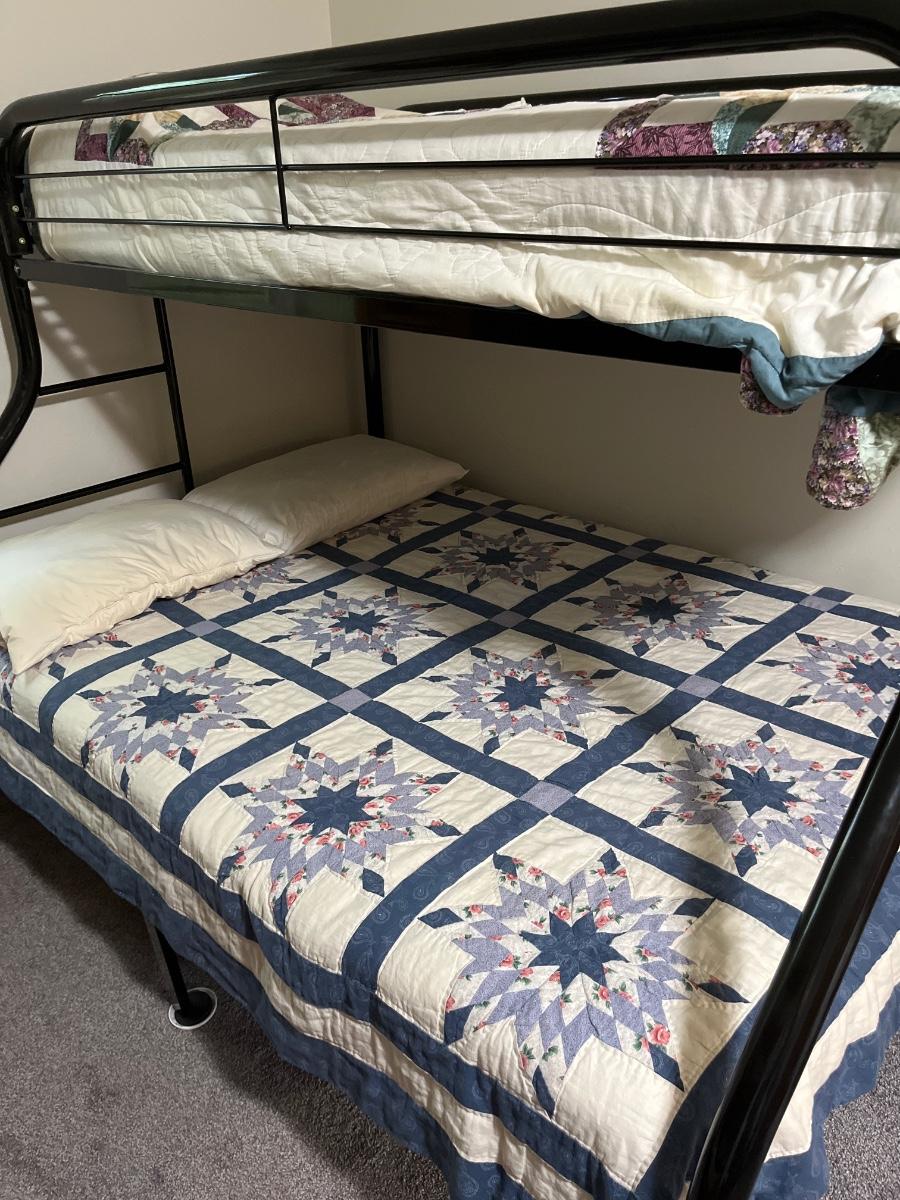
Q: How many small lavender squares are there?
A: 9